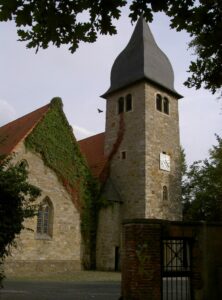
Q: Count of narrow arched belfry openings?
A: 4